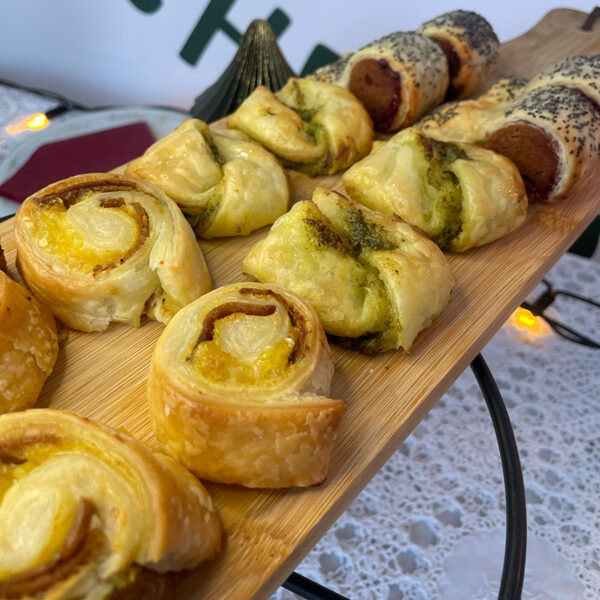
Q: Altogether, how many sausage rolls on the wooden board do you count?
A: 4